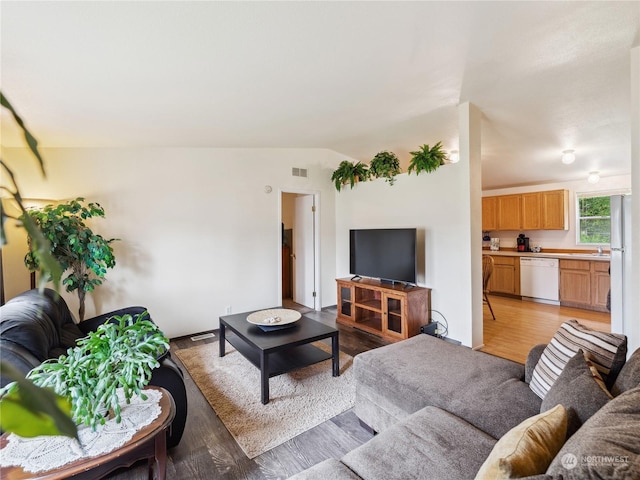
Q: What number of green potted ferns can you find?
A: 3